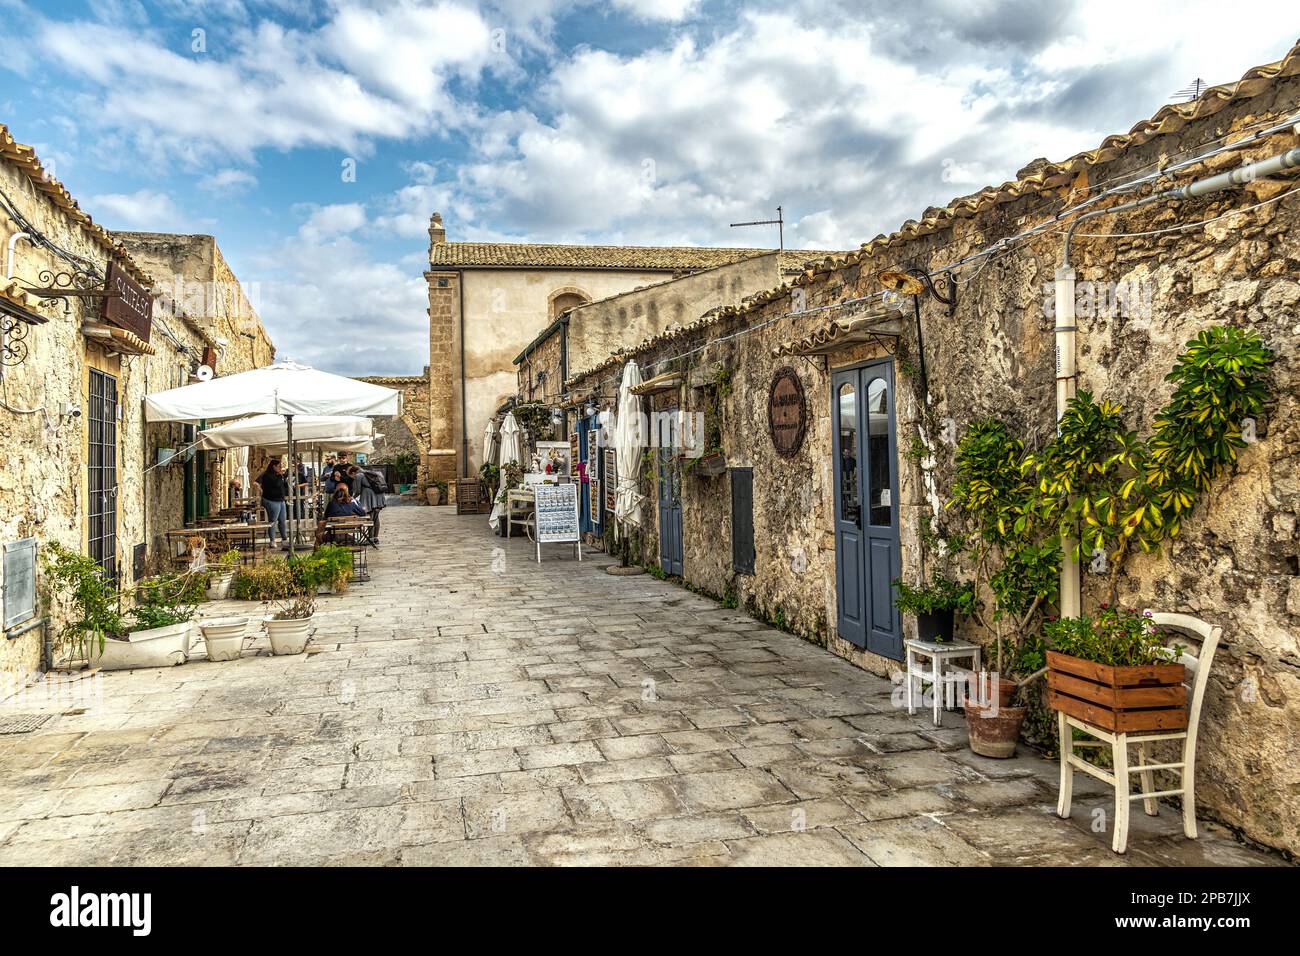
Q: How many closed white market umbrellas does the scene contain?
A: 3